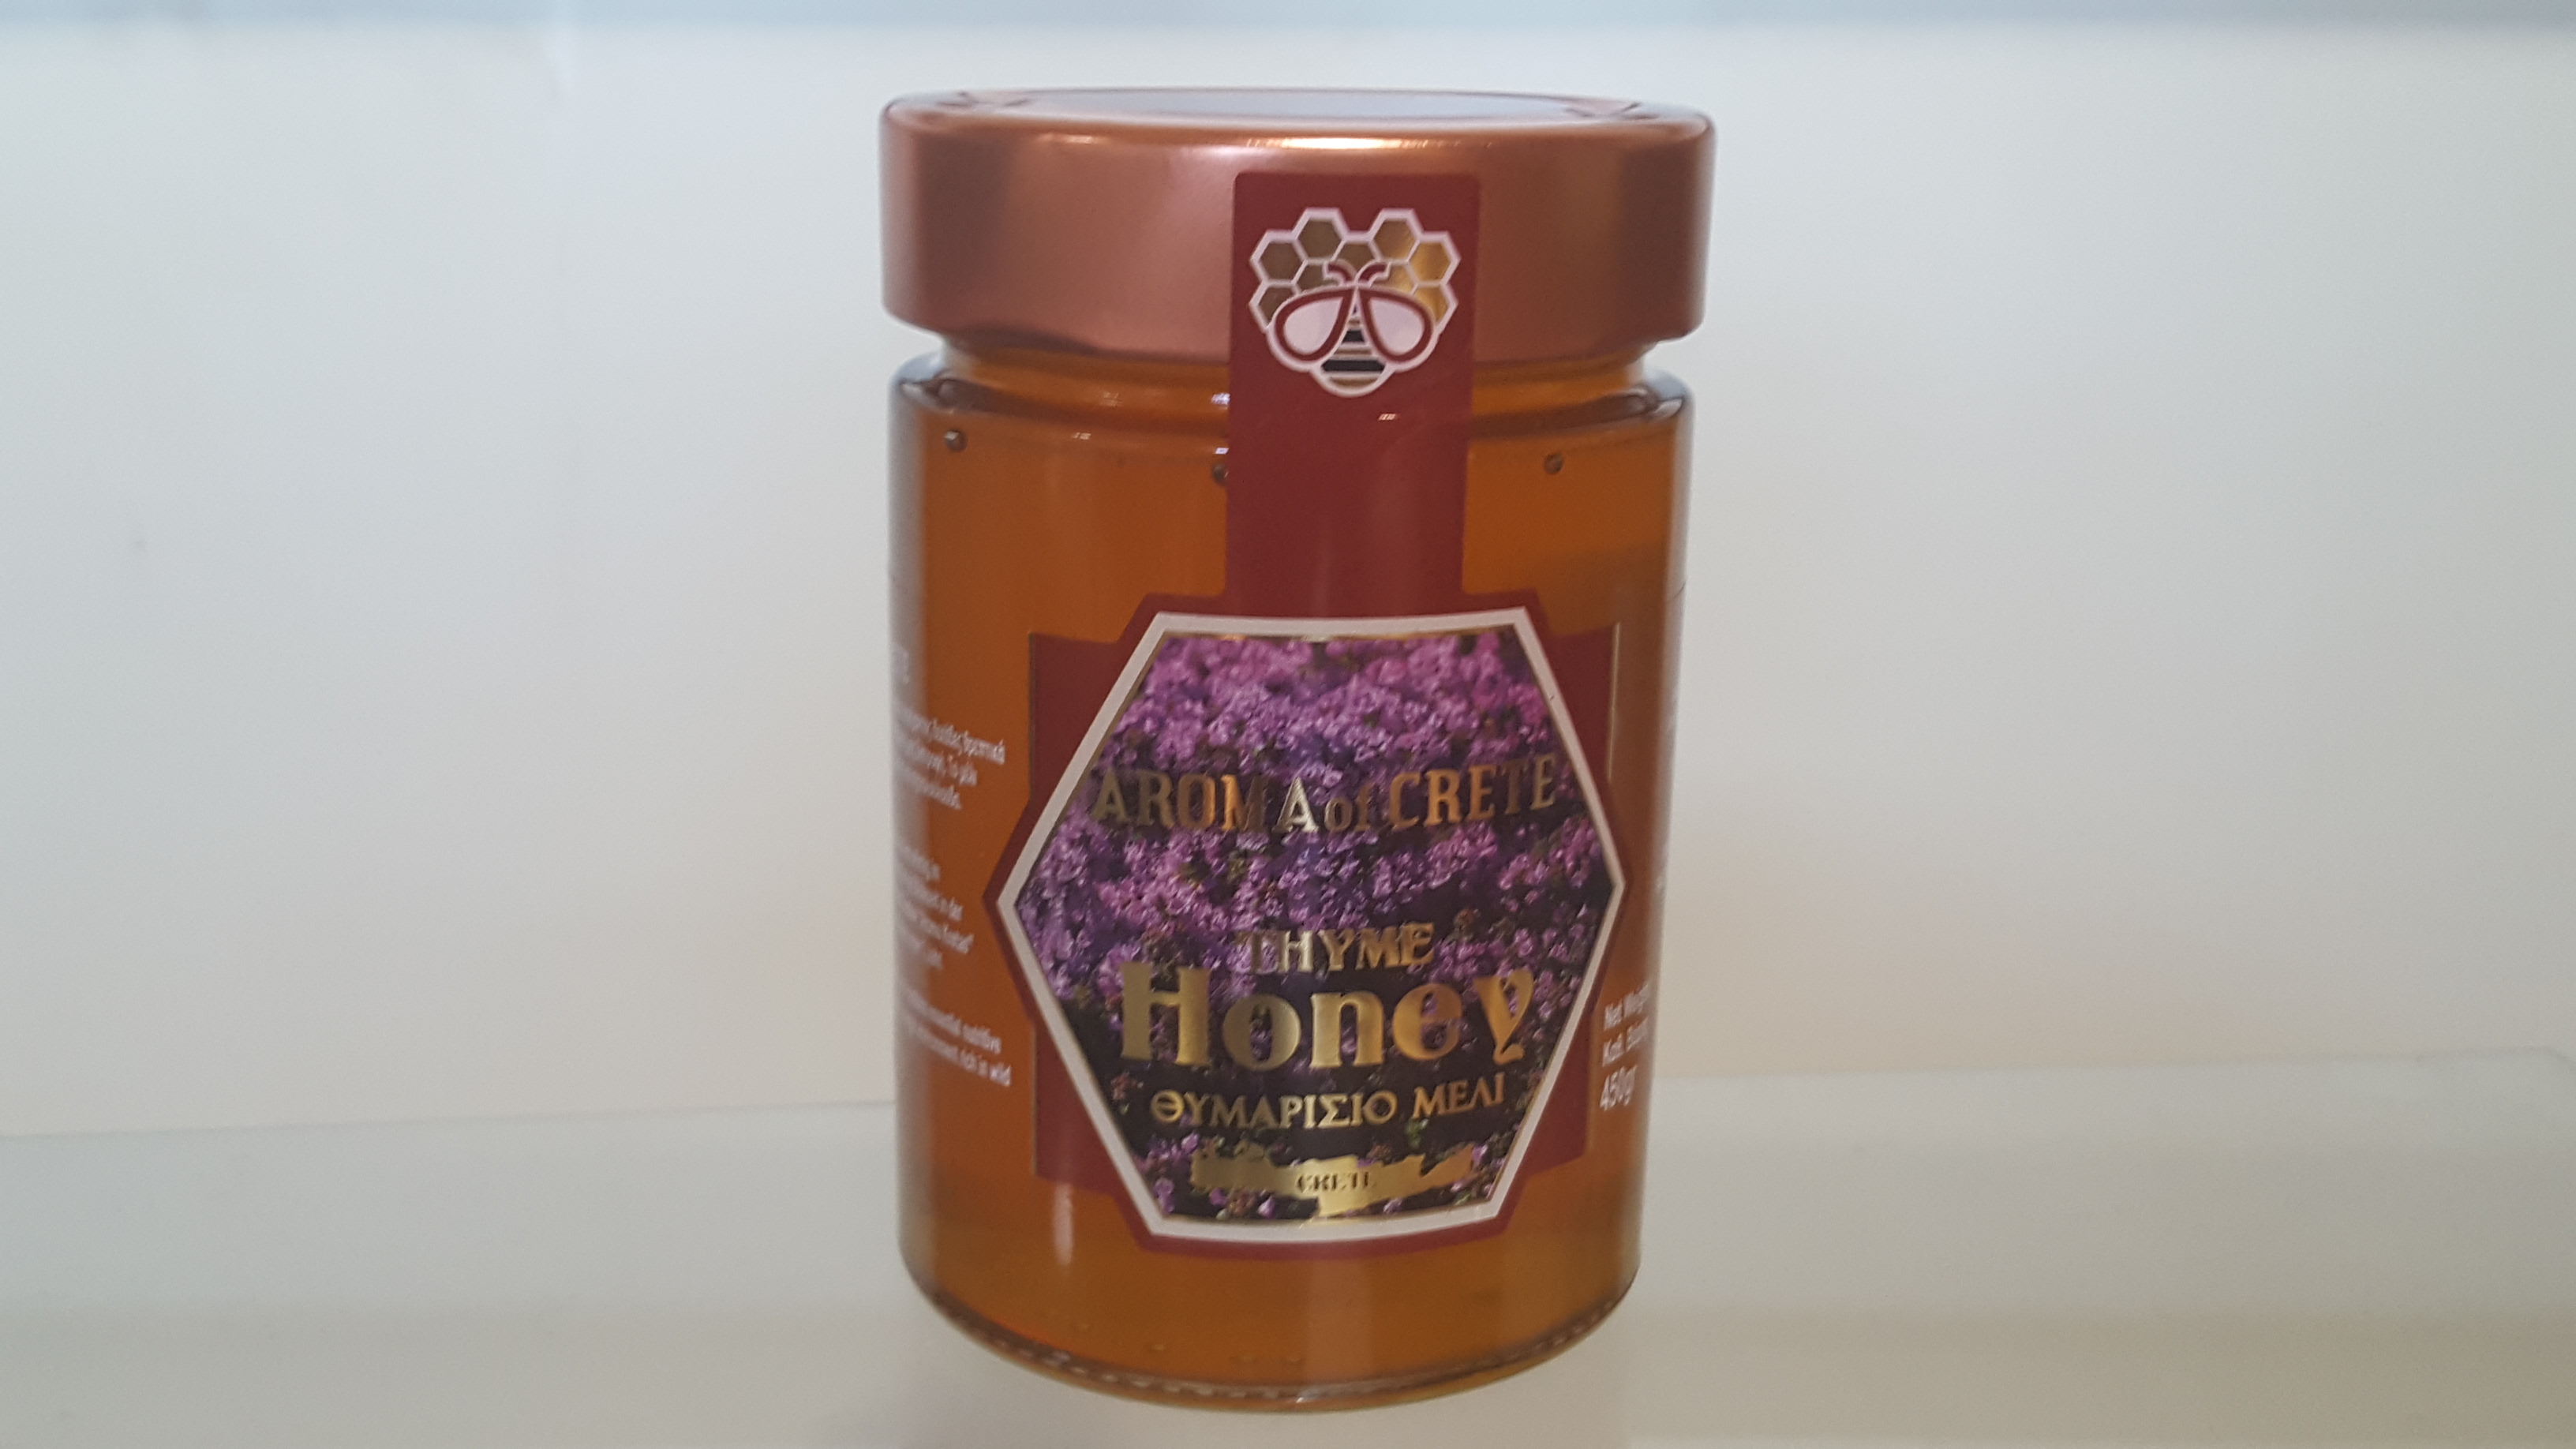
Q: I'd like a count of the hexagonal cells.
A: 9